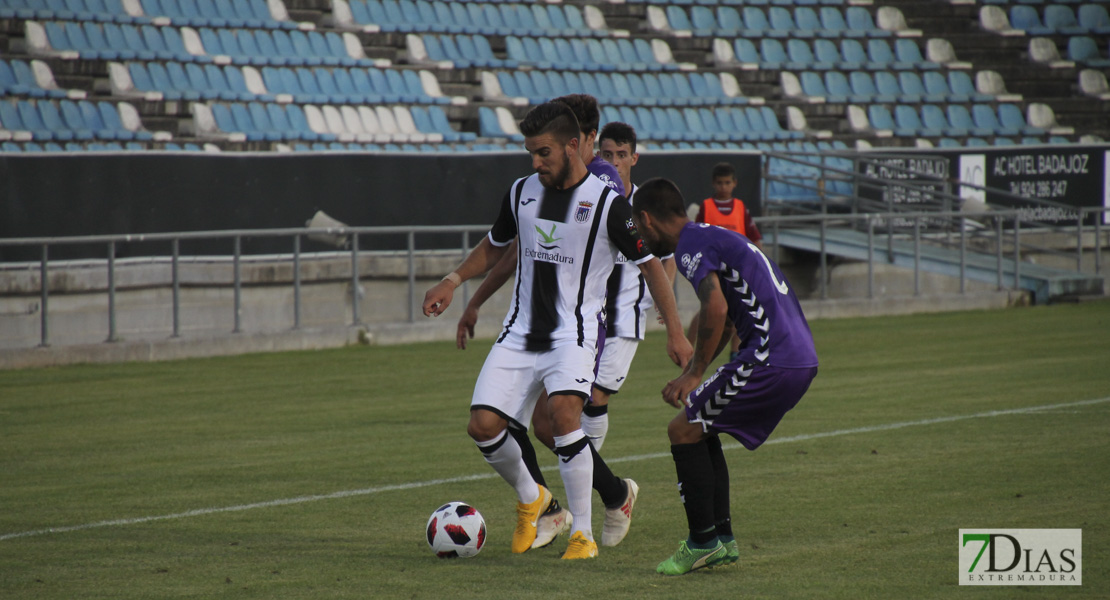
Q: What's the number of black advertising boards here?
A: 2